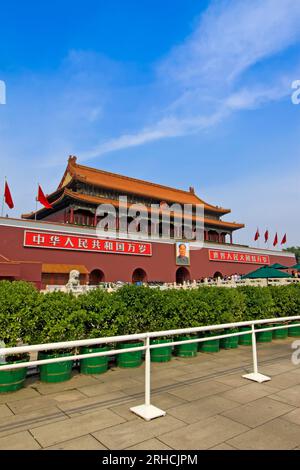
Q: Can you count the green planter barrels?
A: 12